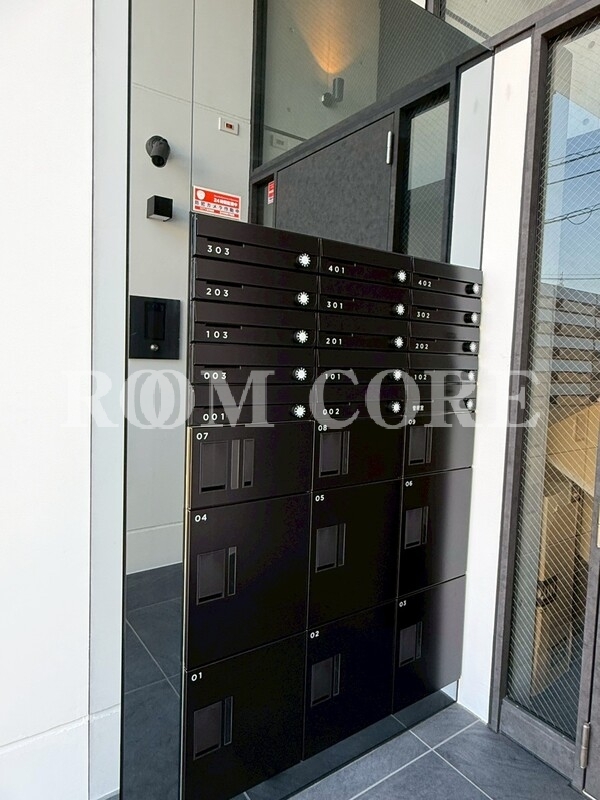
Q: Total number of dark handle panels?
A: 9